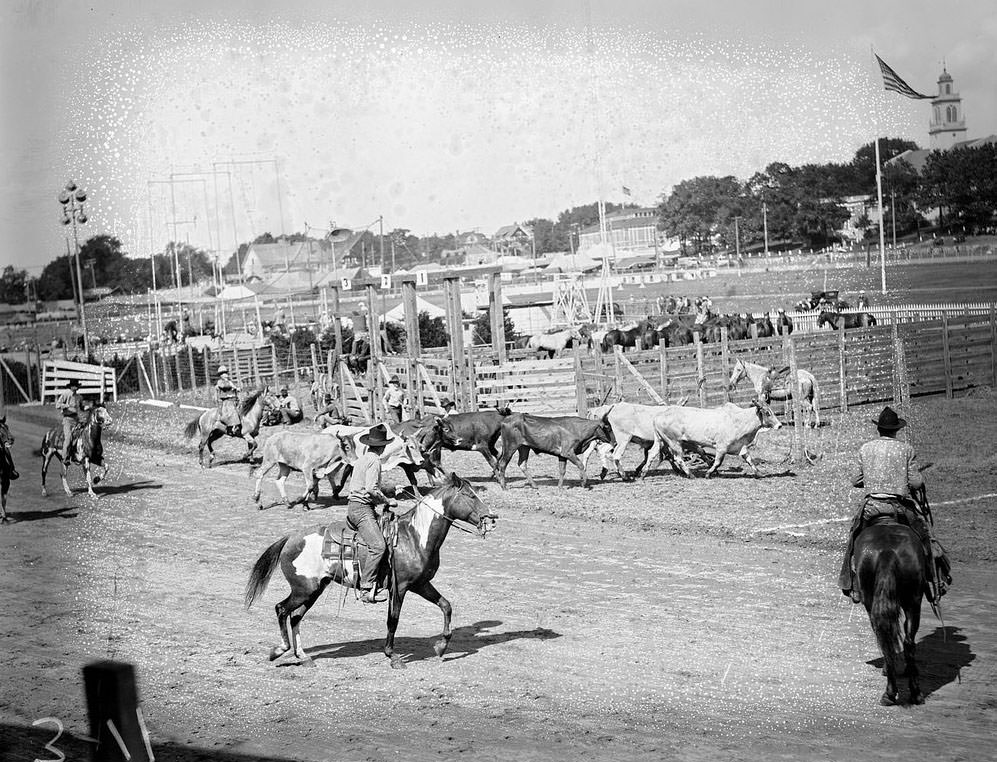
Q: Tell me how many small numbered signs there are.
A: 3